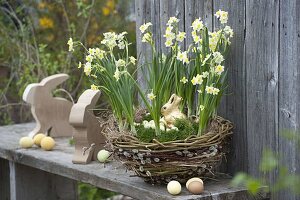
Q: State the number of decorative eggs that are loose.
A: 6